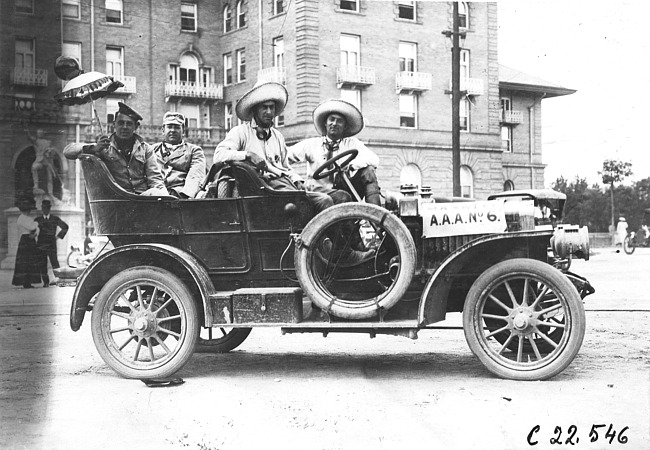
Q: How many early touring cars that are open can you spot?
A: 1